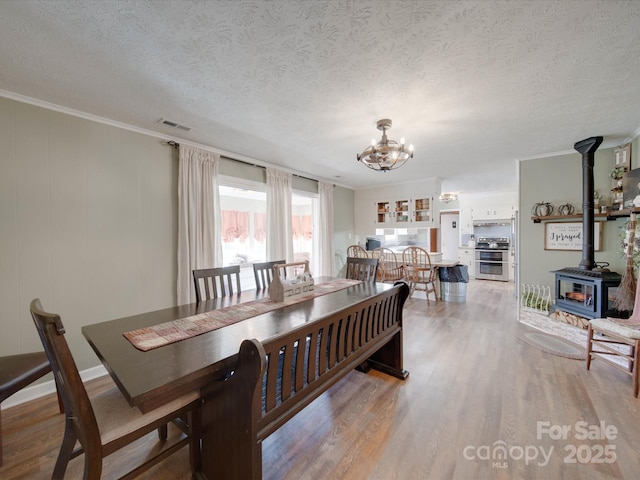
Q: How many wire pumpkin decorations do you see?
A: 2